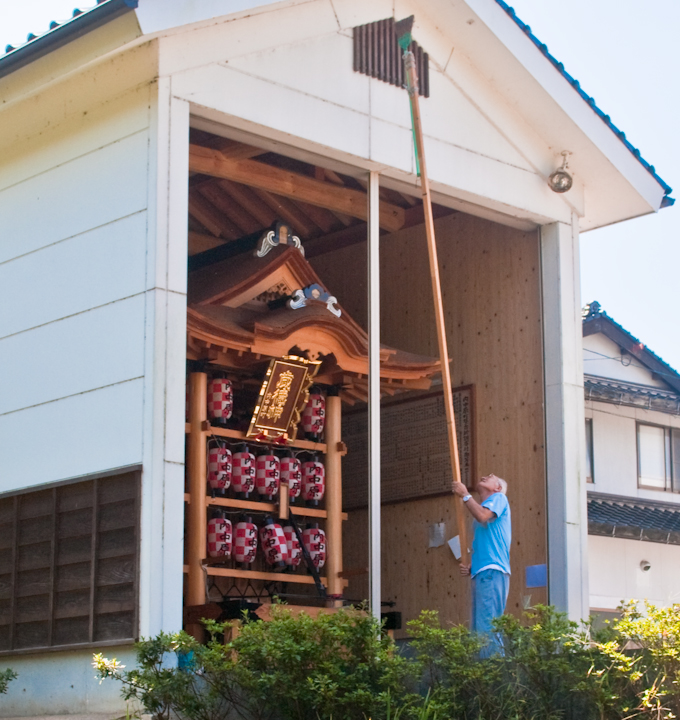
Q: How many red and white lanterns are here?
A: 12